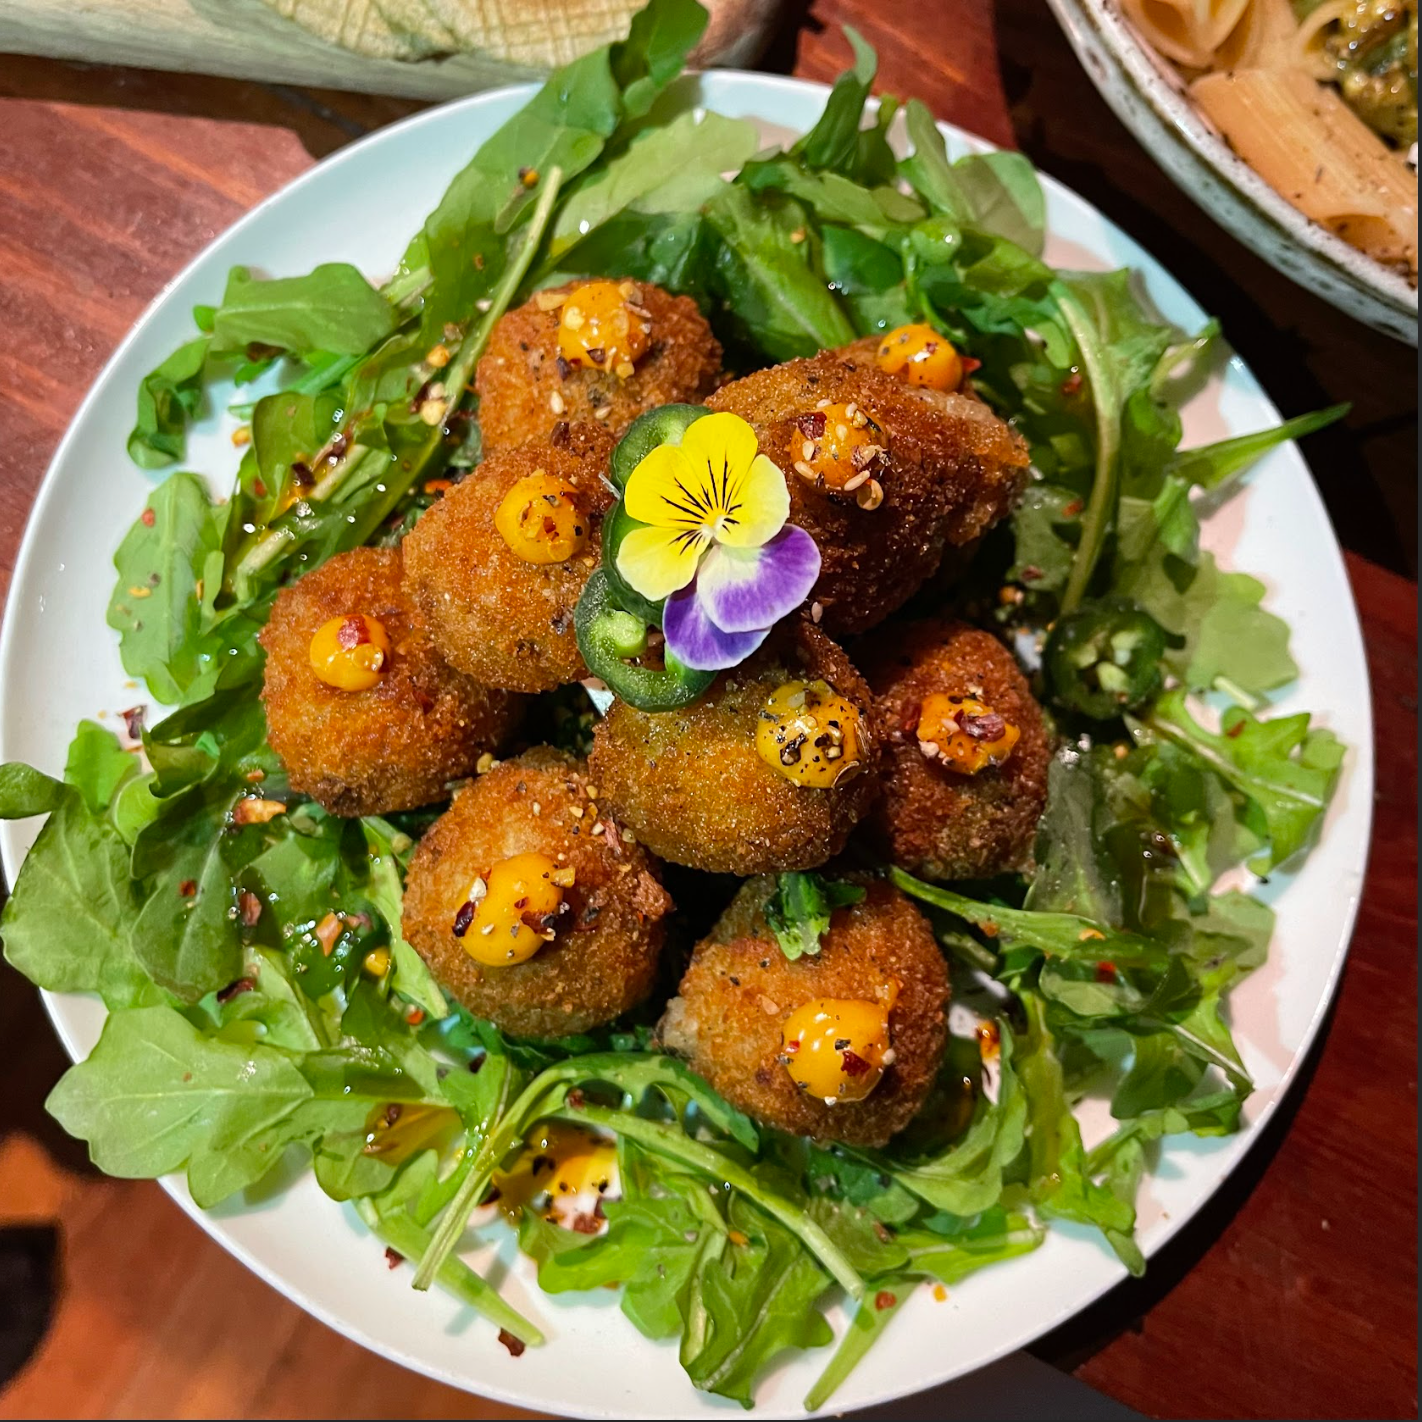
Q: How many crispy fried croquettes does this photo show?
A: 9